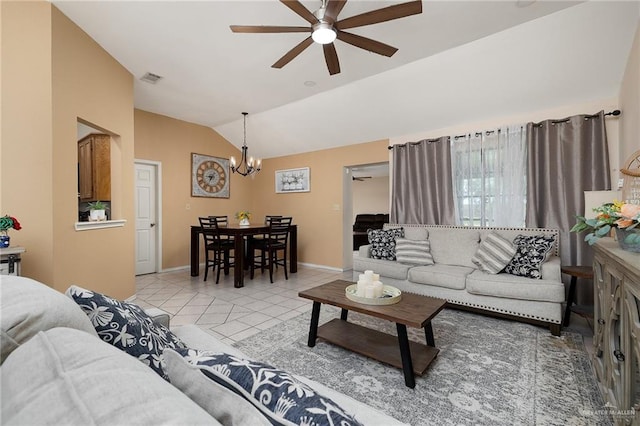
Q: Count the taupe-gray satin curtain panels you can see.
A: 2